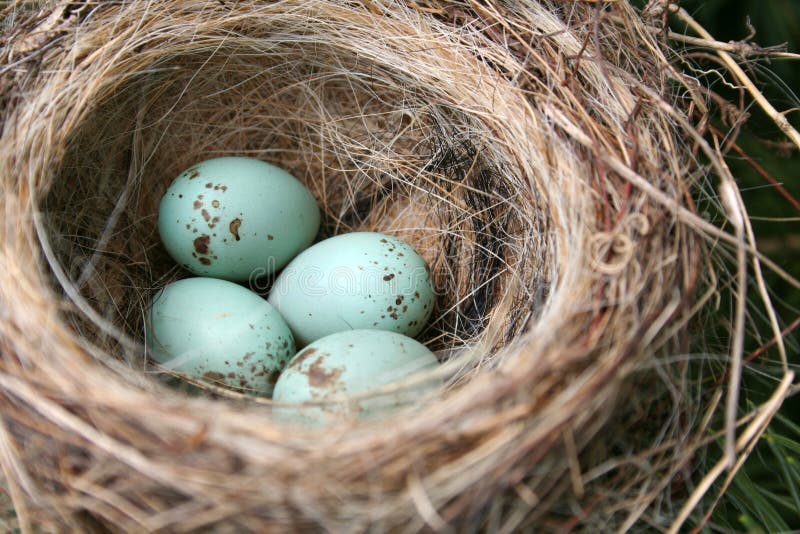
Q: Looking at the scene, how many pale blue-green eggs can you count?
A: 4